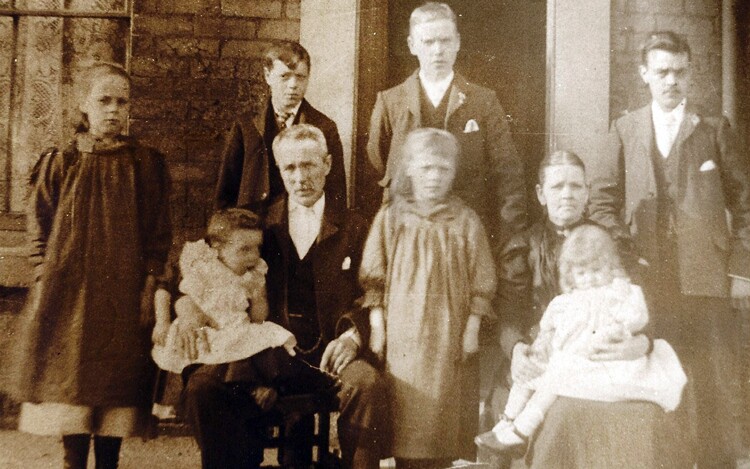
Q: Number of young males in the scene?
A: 3